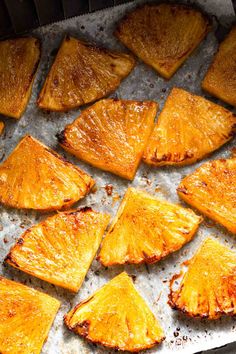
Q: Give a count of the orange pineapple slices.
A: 13